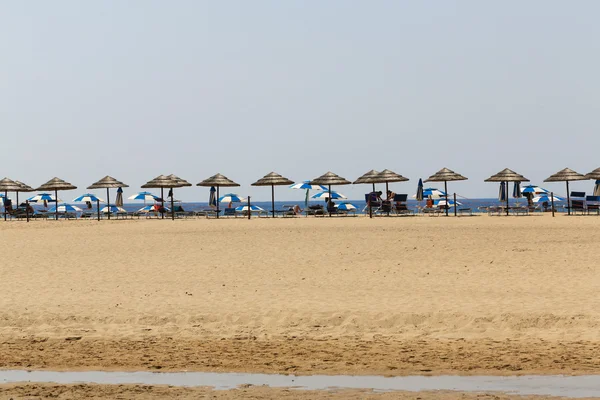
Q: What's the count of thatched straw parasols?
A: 15